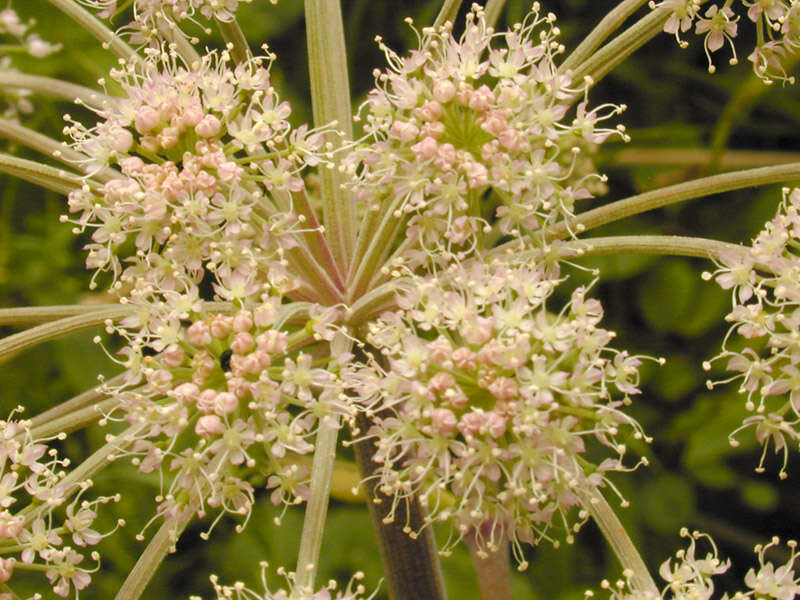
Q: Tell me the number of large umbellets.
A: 4